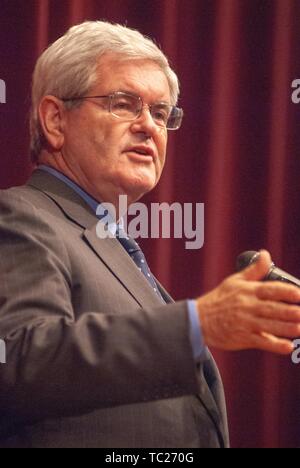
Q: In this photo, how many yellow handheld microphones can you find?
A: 0